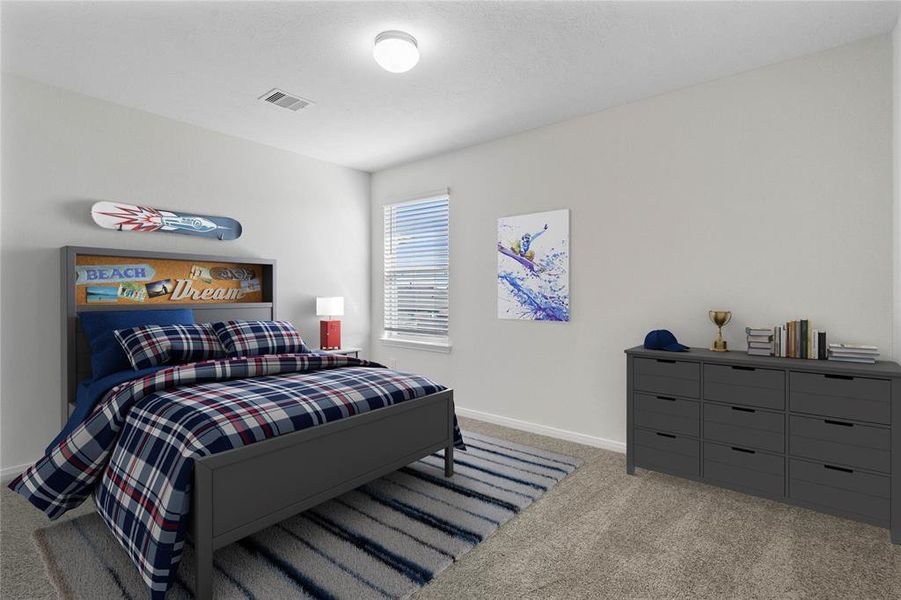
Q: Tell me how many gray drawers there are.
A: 9